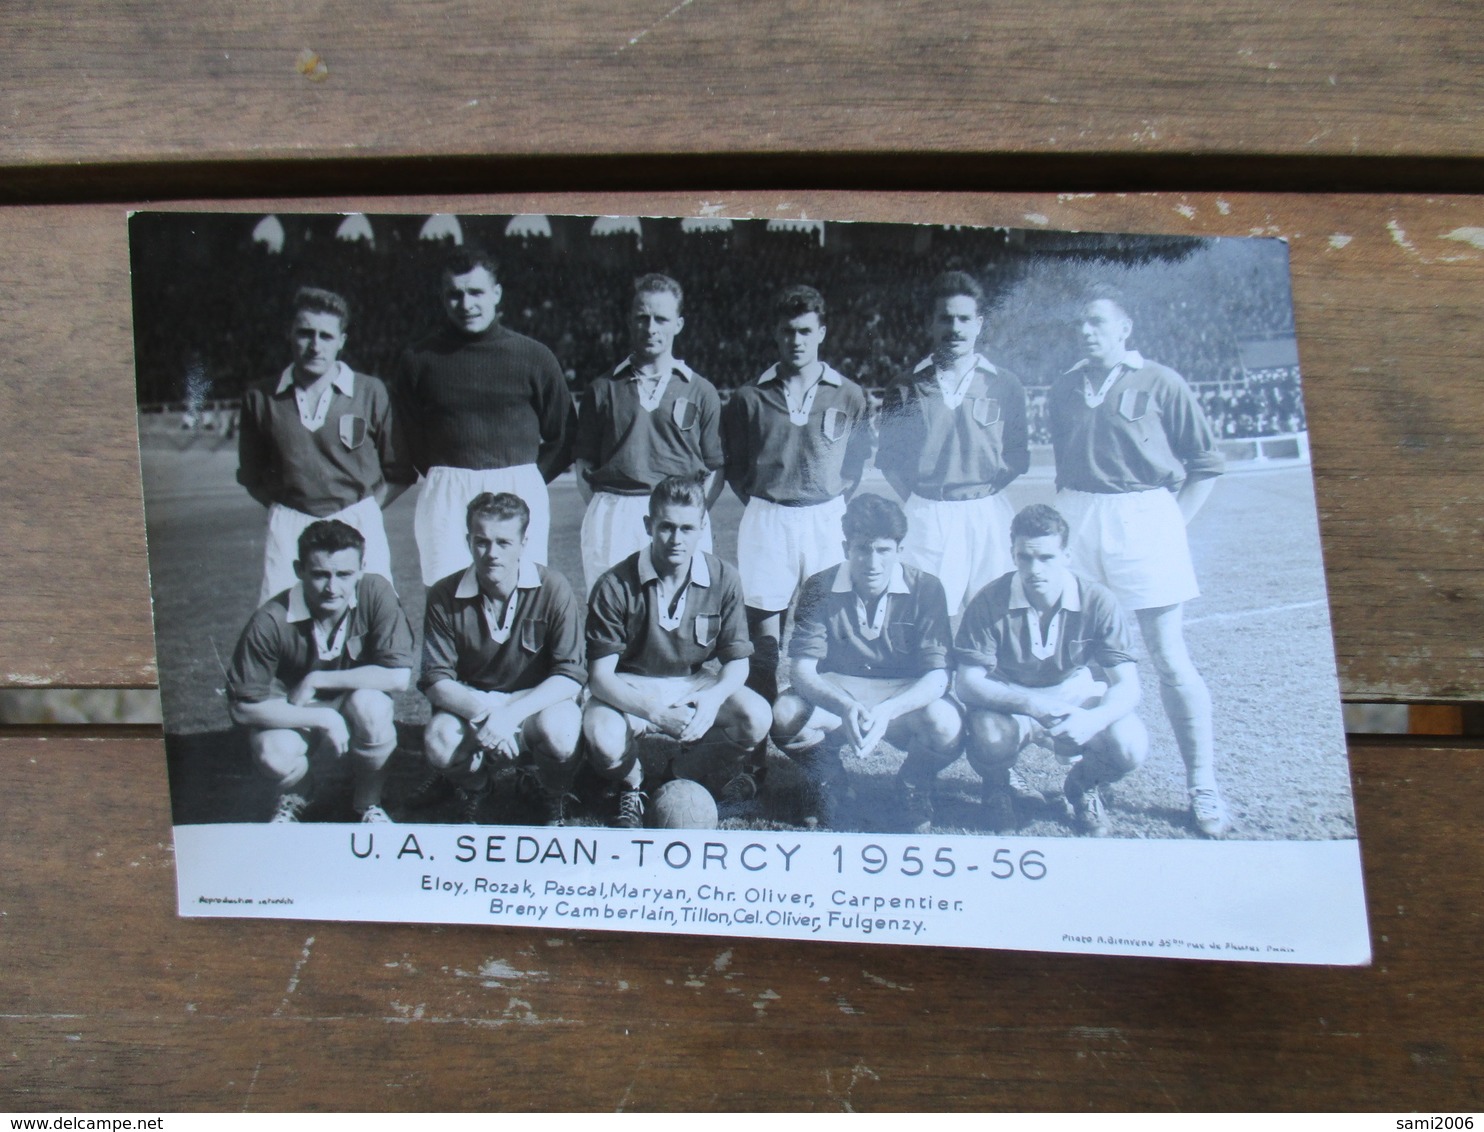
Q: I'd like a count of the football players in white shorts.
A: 11